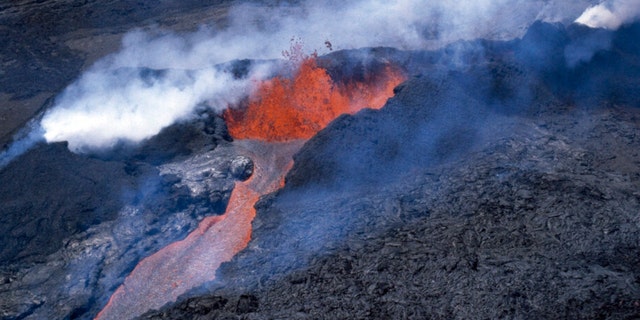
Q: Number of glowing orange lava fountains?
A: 1